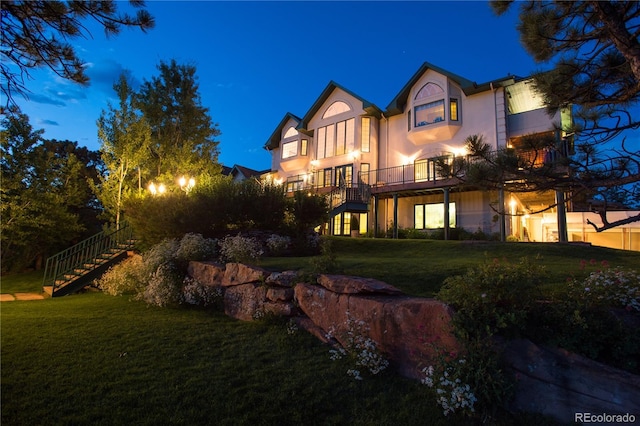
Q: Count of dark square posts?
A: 5